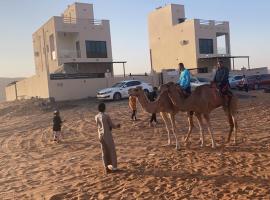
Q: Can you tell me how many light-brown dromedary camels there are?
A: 2